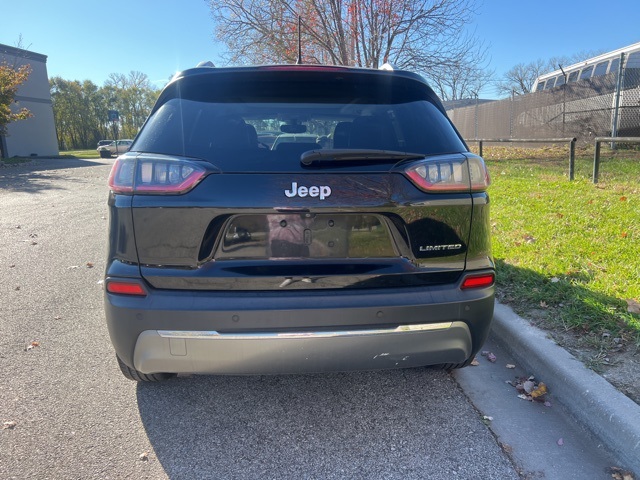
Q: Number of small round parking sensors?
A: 4